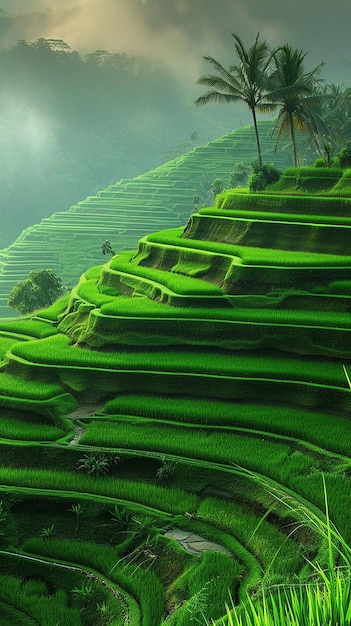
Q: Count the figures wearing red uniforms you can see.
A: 0